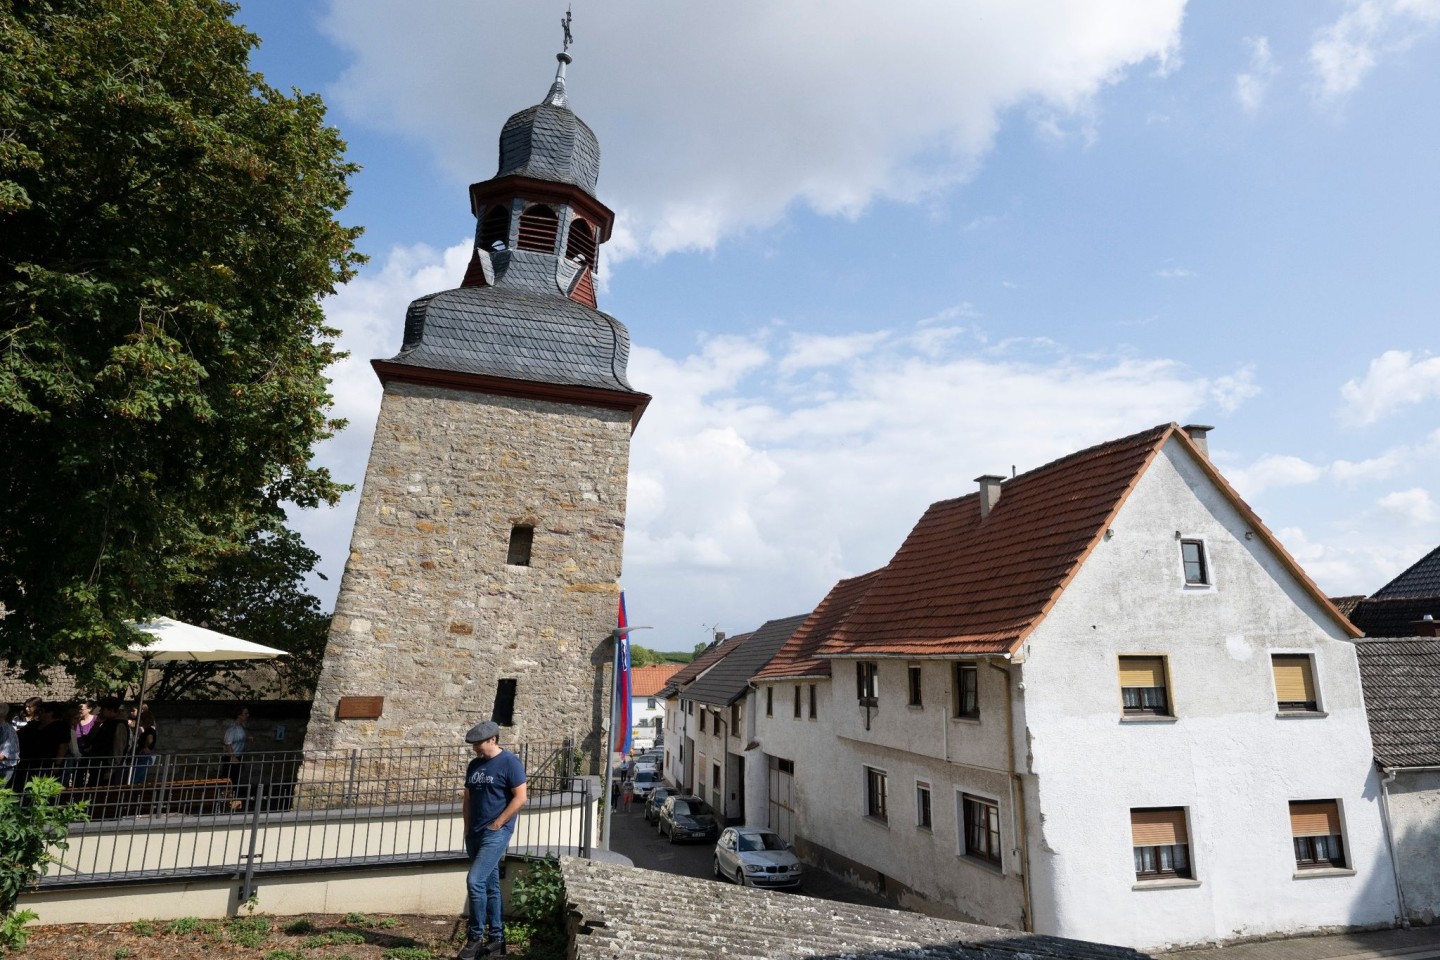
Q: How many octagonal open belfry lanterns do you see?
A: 1